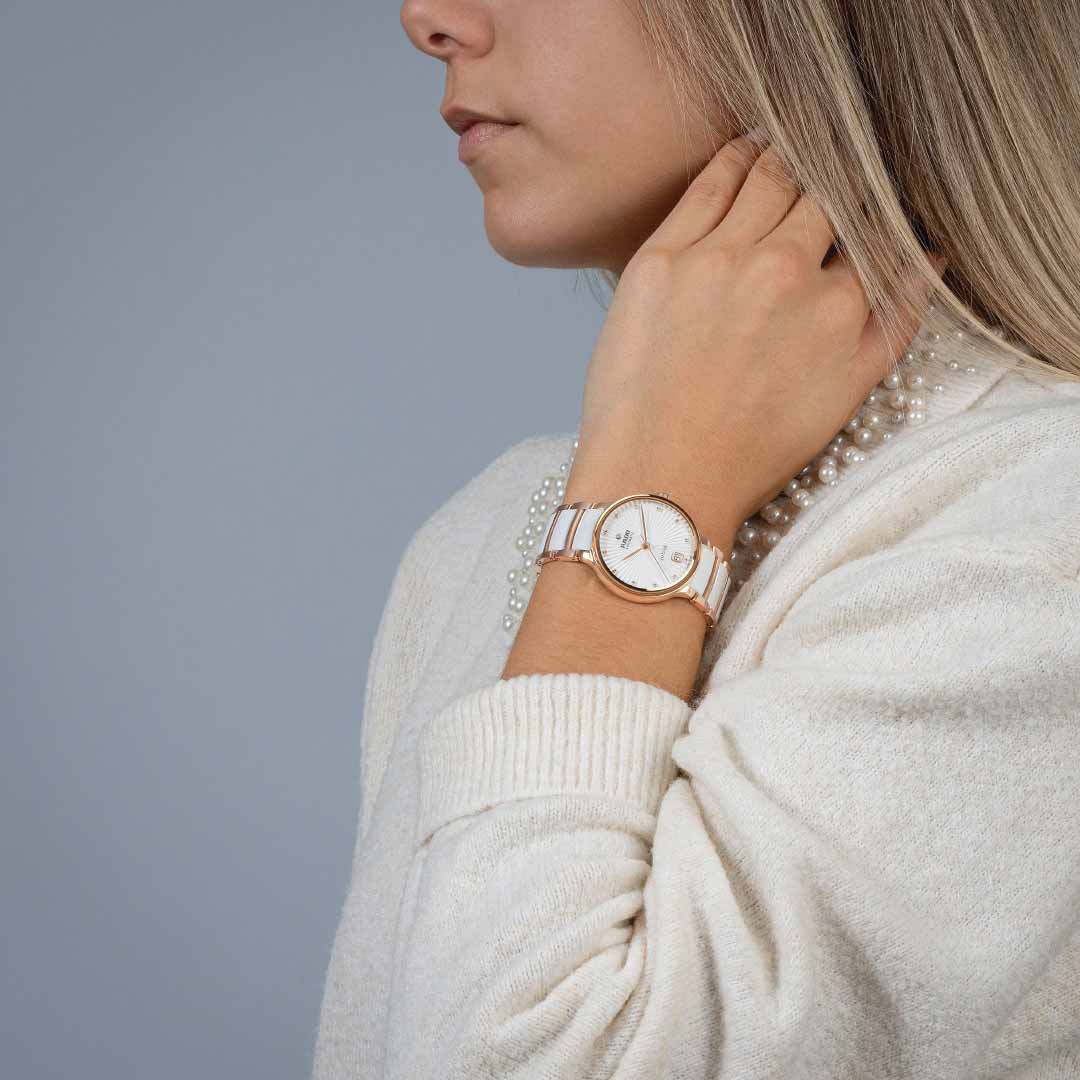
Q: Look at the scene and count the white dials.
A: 1